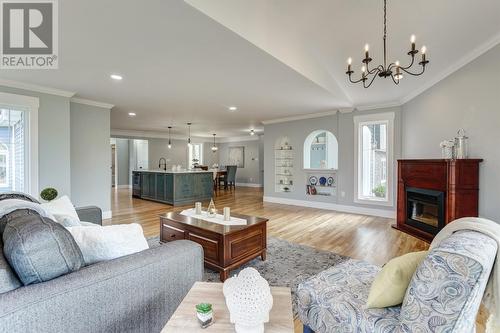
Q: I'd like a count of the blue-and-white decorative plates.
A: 3